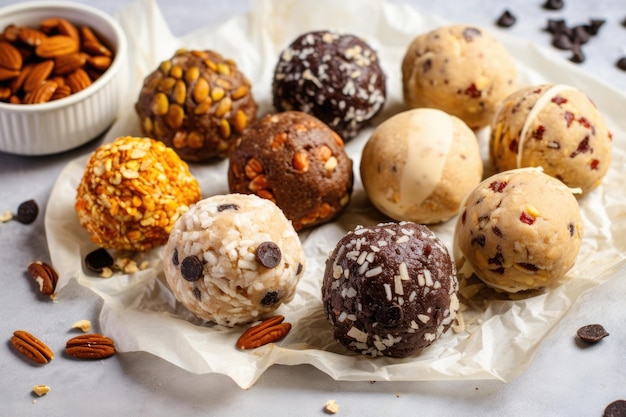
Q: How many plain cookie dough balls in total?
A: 1